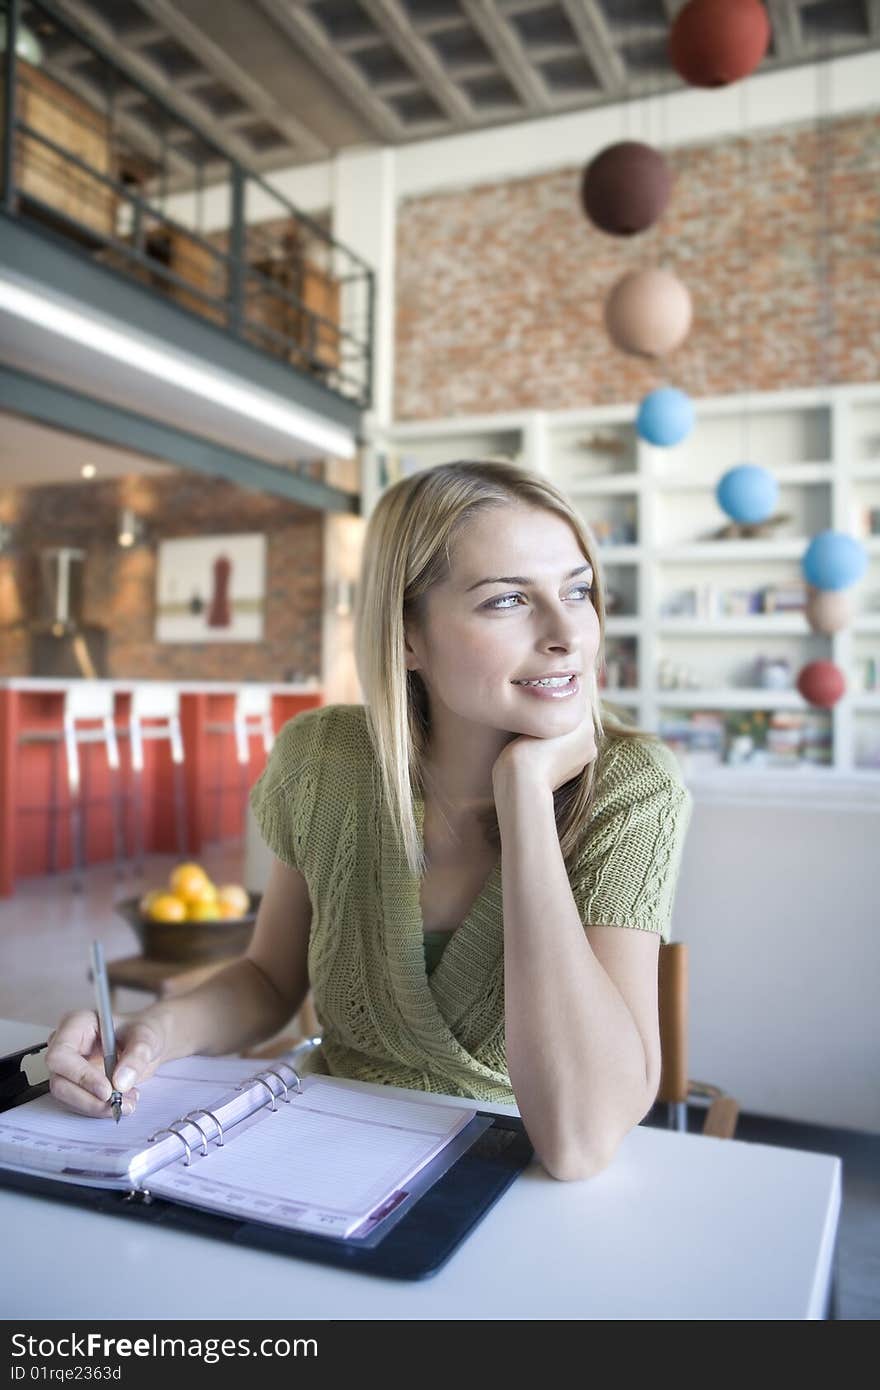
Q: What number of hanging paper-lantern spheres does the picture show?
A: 8